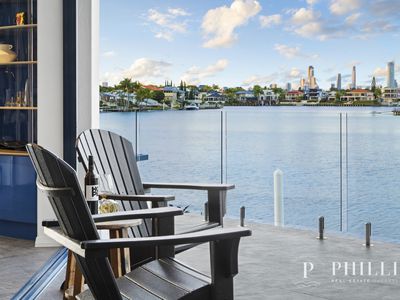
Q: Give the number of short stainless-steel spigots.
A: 4